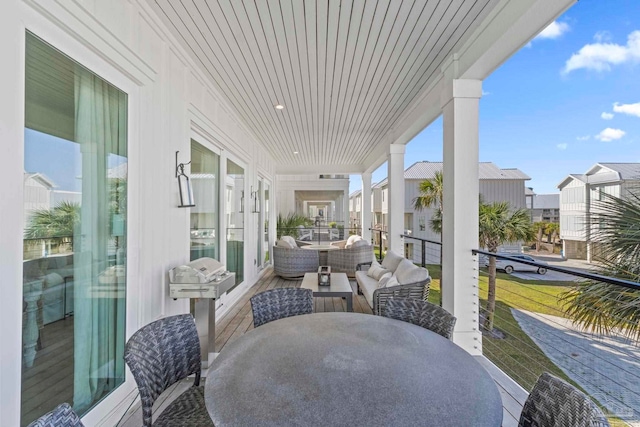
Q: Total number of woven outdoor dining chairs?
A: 5